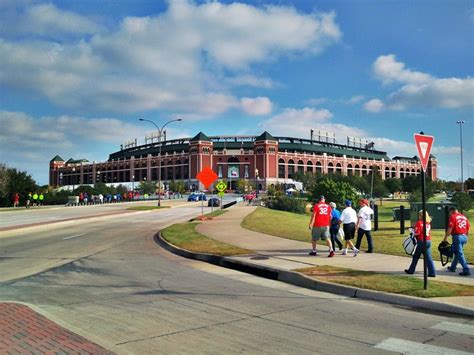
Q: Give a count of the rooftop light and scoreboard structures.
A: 4